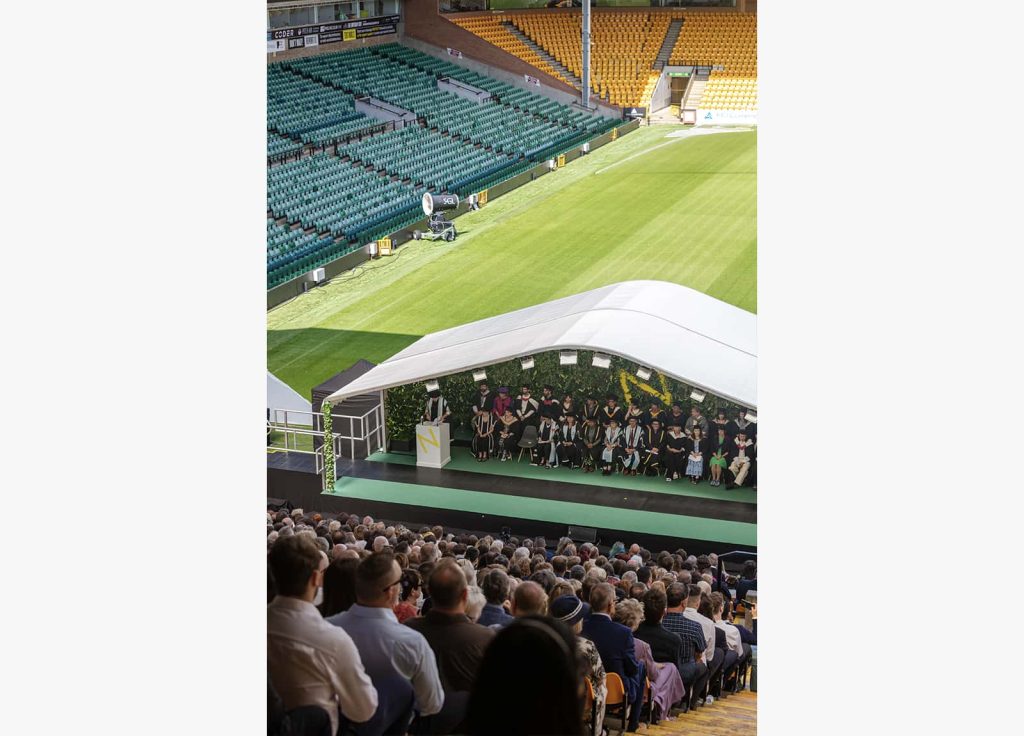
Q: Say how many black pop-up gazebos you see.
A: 1